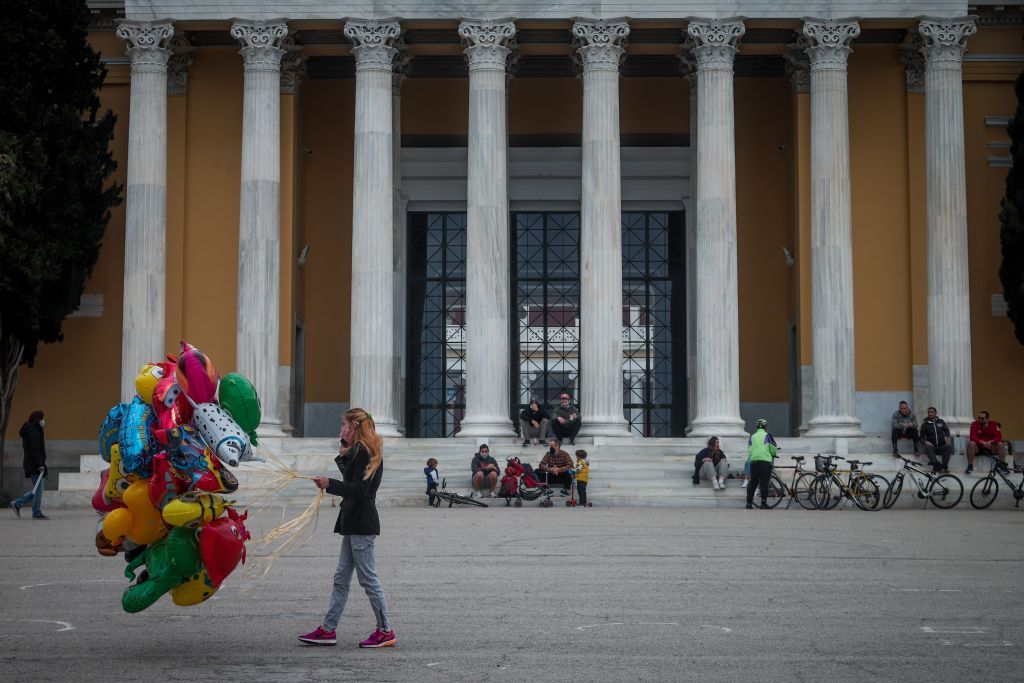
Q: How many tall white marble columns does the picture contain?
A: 8